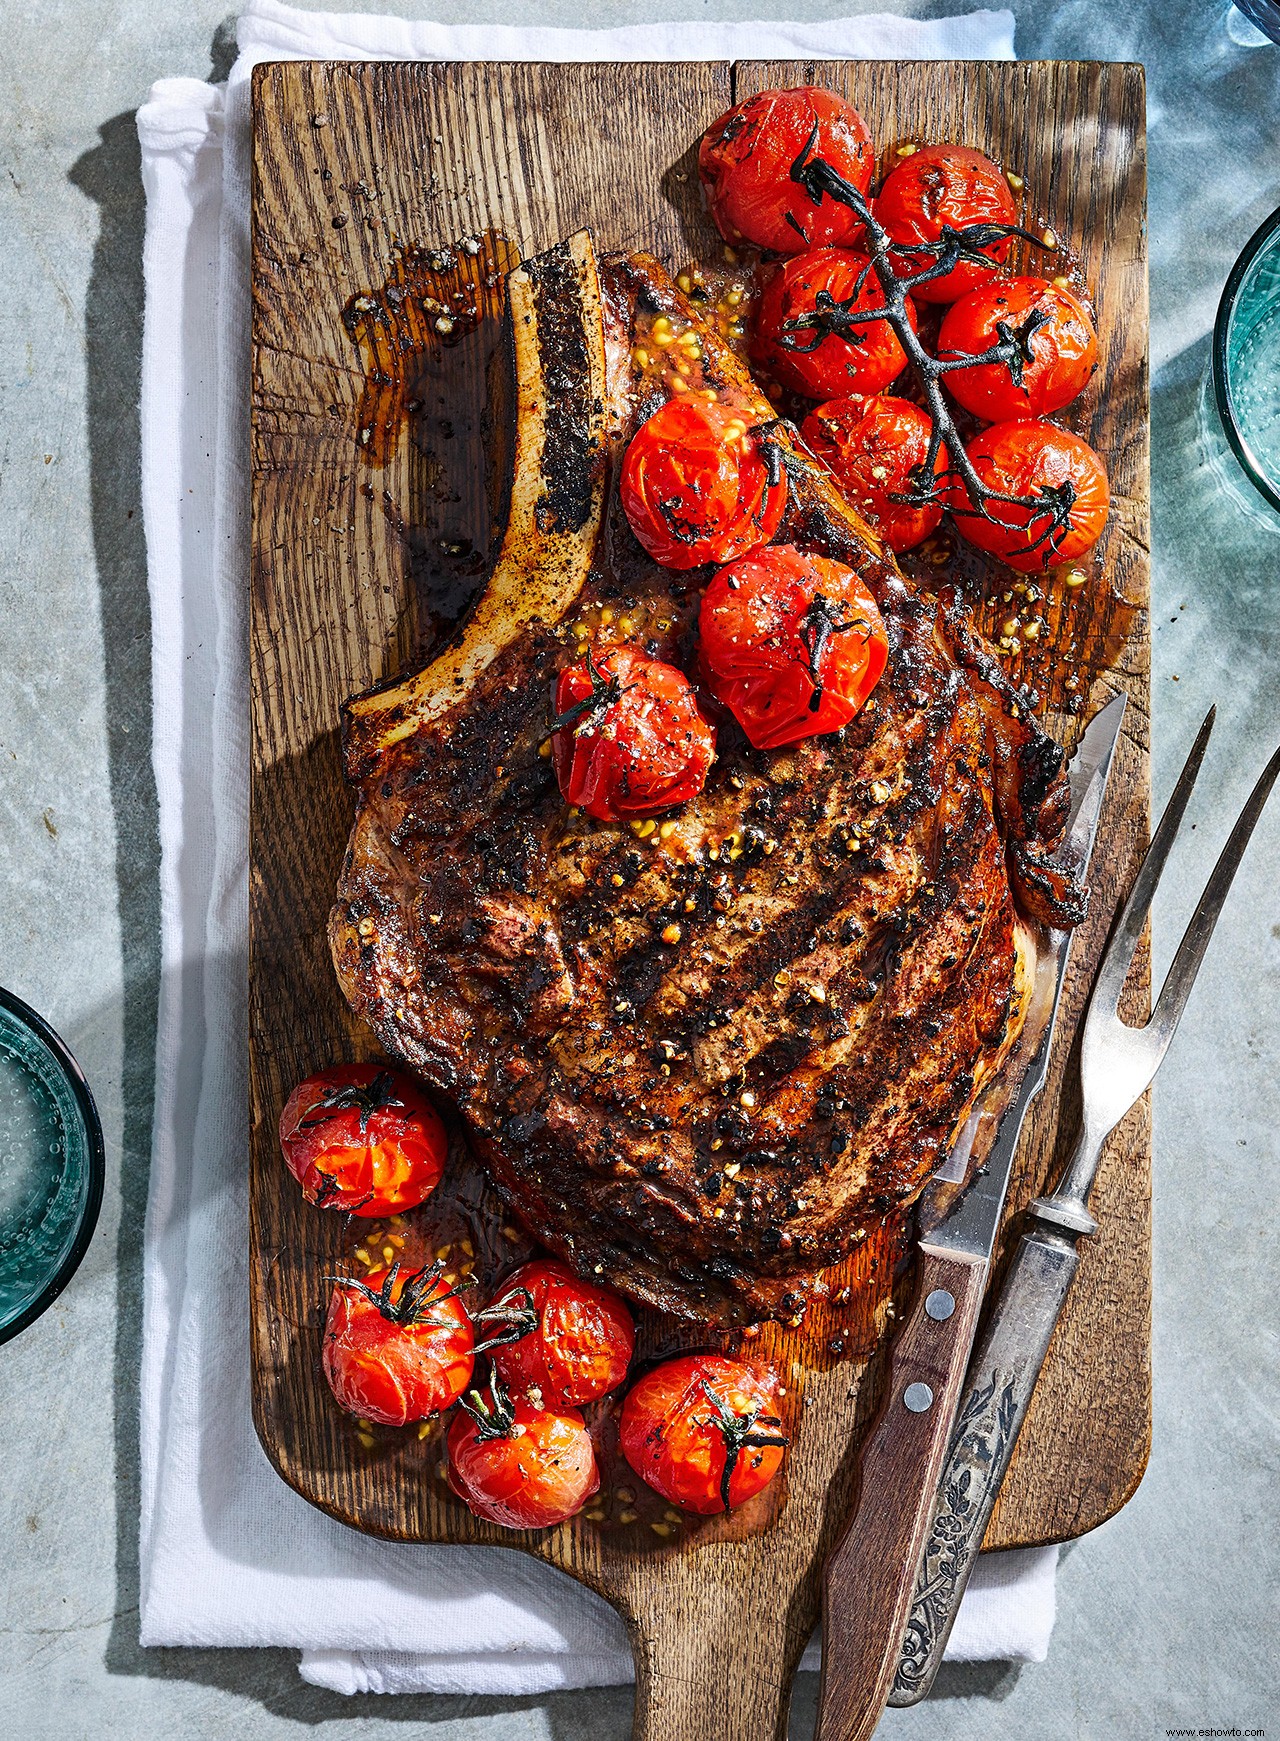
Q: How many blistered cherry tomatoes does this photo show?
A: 14